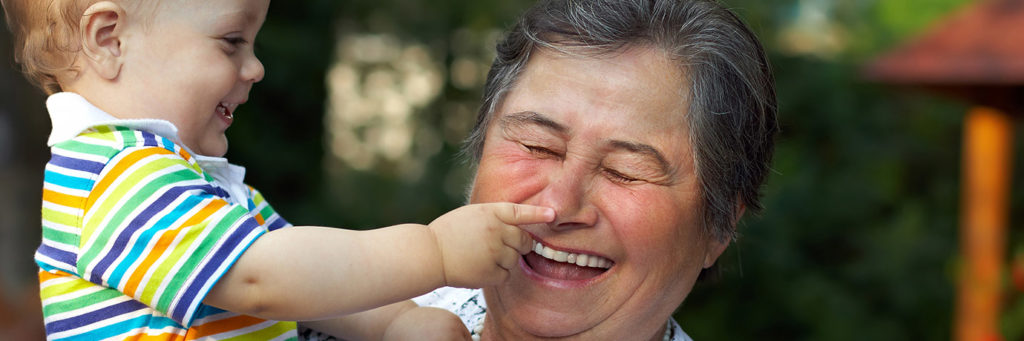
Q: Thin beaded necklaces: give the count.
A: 1